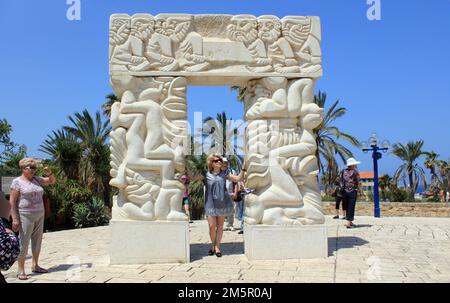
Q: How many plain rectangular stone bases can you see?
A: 2